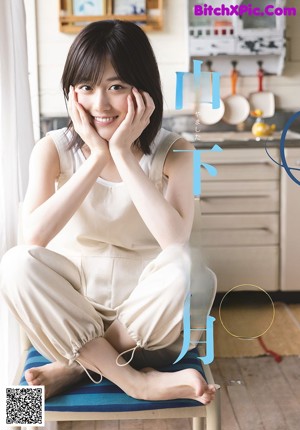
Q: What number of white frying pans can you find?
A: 3